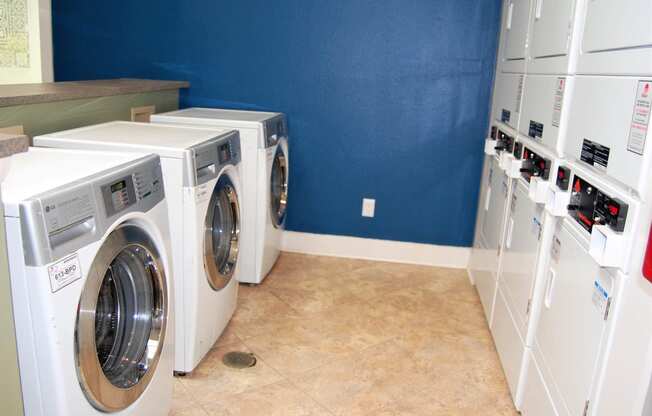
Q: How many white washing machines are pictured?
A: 3